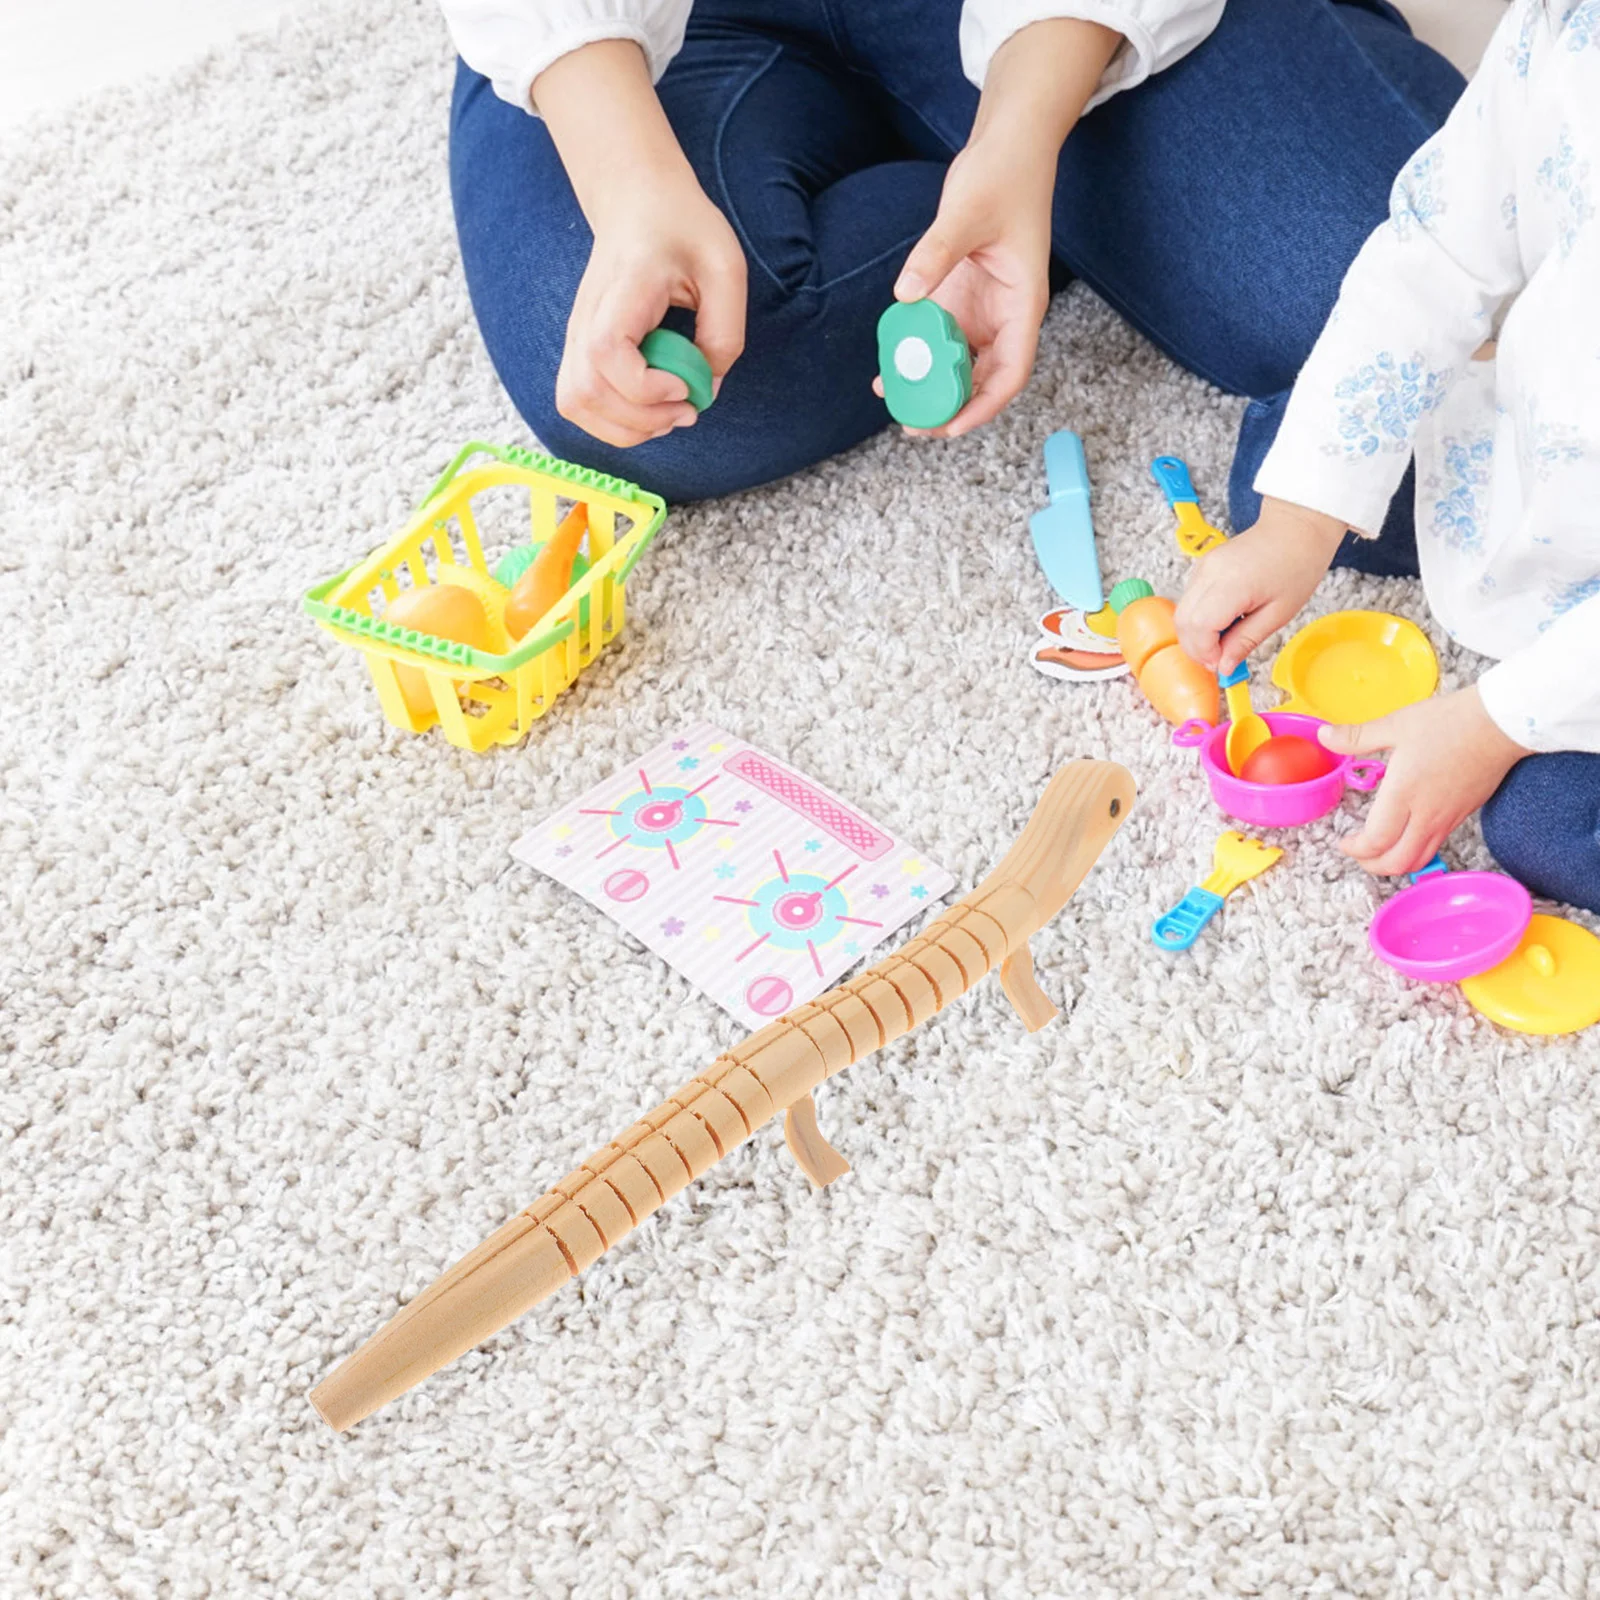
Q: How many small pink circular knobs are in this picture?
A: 2